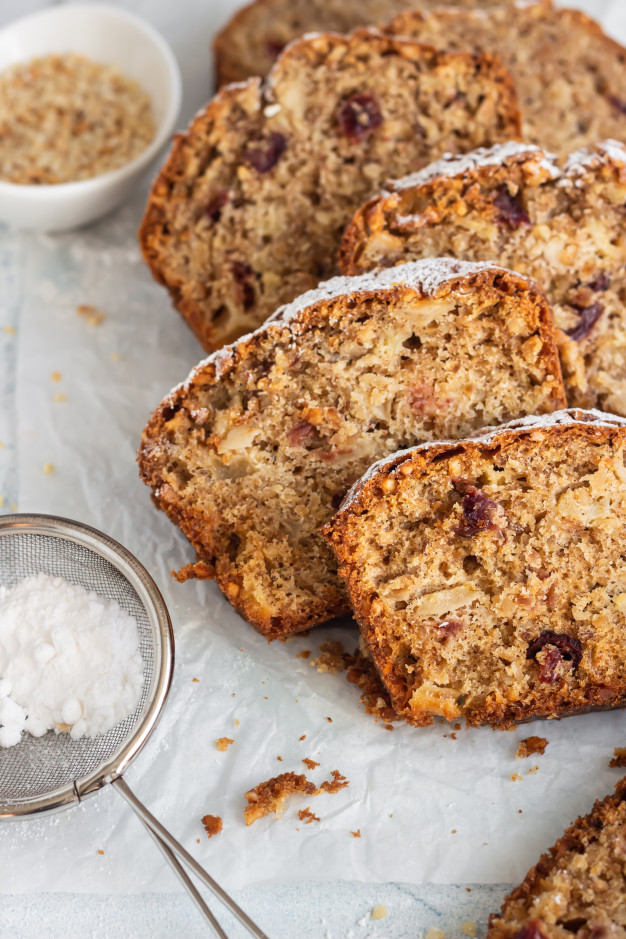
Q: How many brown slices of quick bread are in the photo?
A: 7